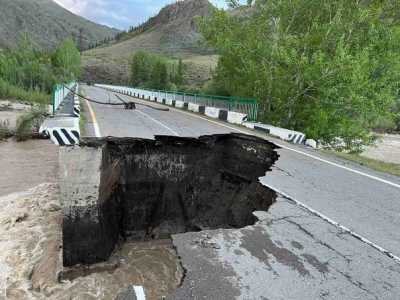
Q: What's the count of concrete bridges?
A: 1